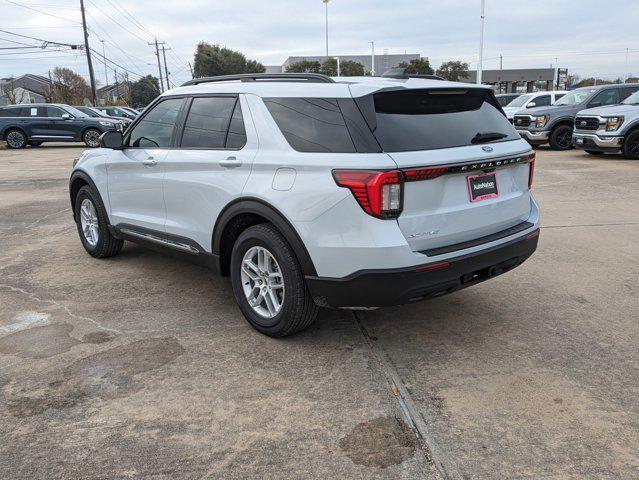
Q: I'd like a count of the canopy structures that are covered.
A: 1